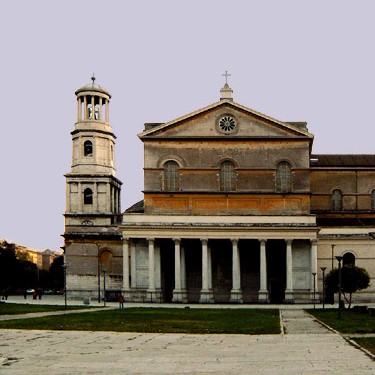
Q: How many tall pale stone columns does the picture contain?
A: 8